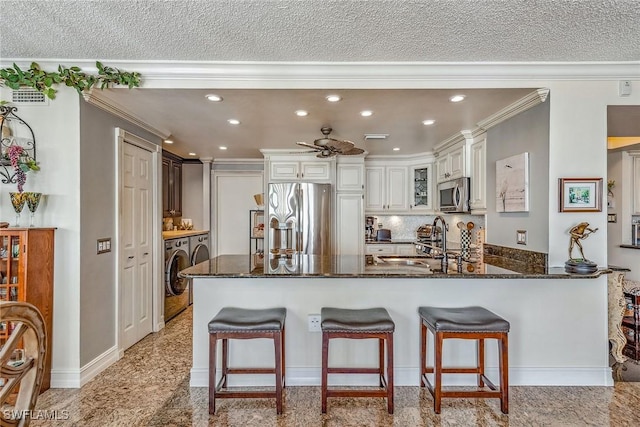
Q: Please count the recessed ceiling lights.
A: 11